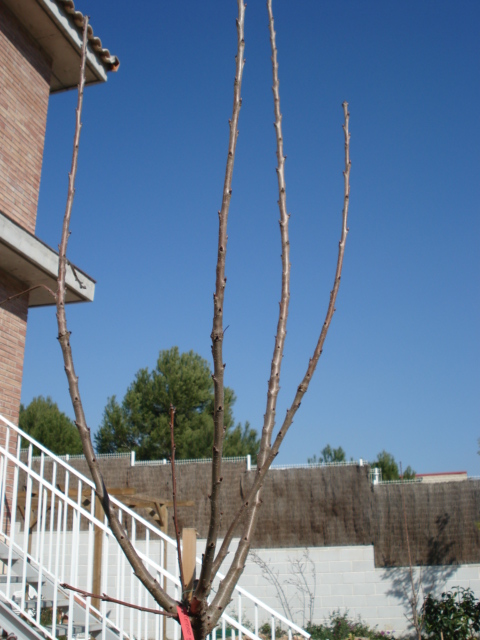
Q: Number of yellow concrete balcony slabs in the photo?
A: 0